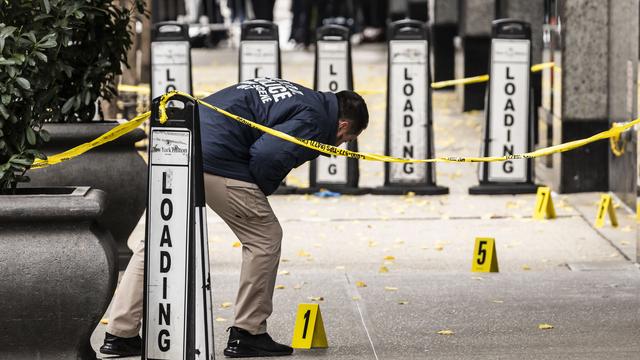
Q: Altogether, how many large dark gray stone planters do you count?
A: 2